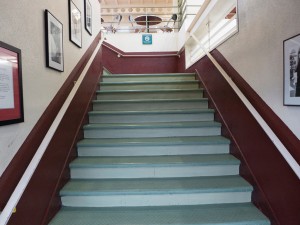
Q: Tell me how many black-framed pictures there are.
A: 5